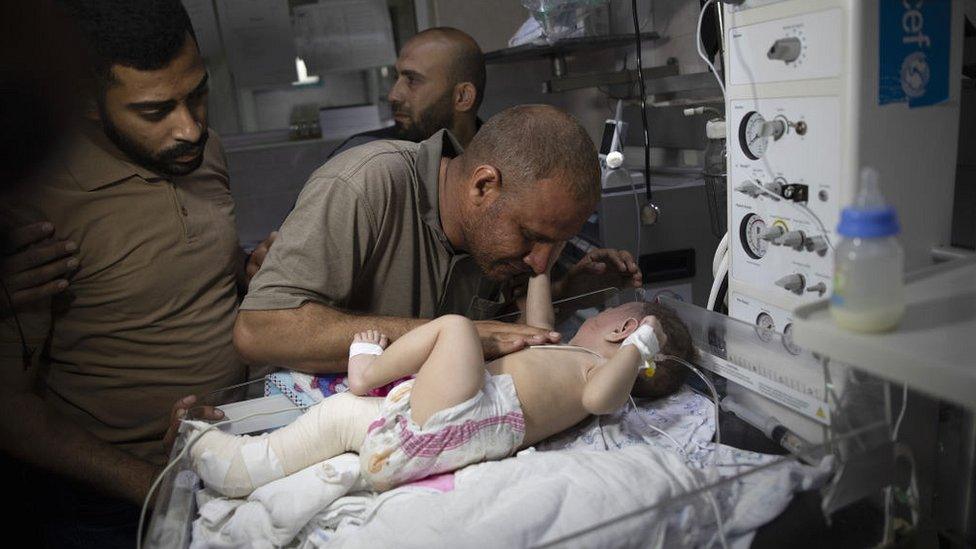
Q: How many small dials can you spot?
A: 2